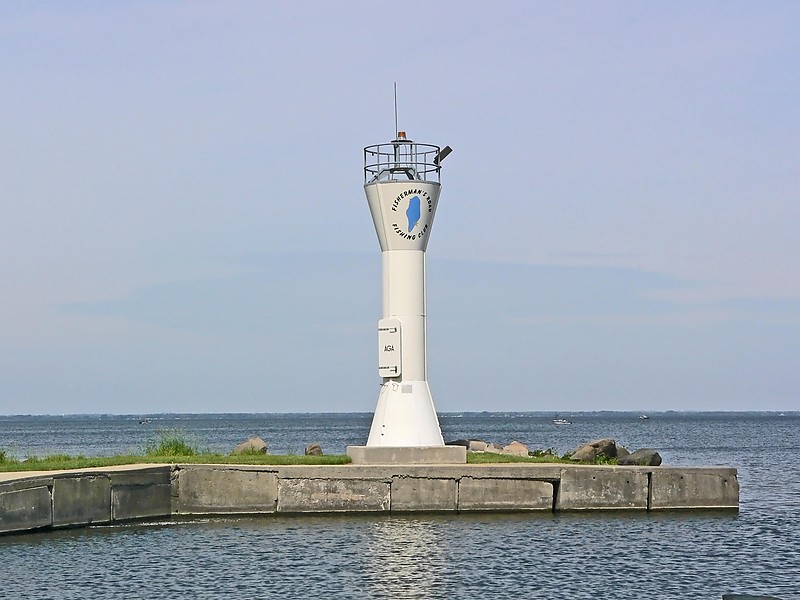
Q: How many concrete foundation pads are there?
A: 1